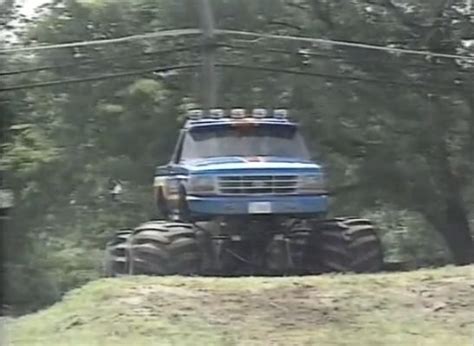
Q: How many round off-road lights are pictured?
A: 5